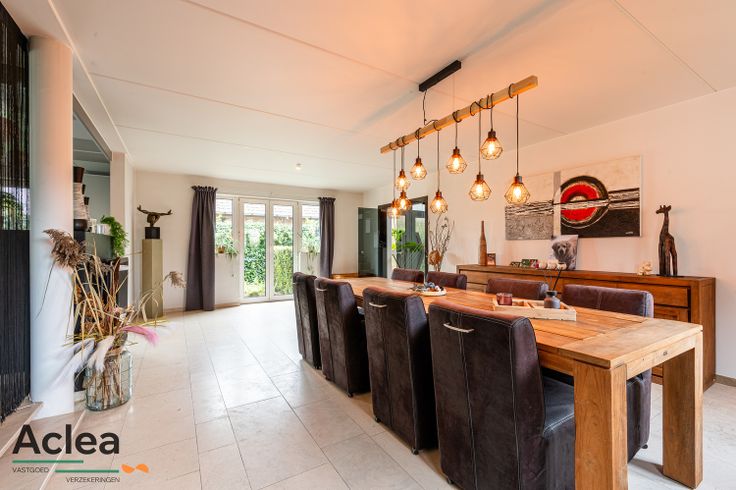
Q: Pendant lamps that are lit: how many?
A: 9